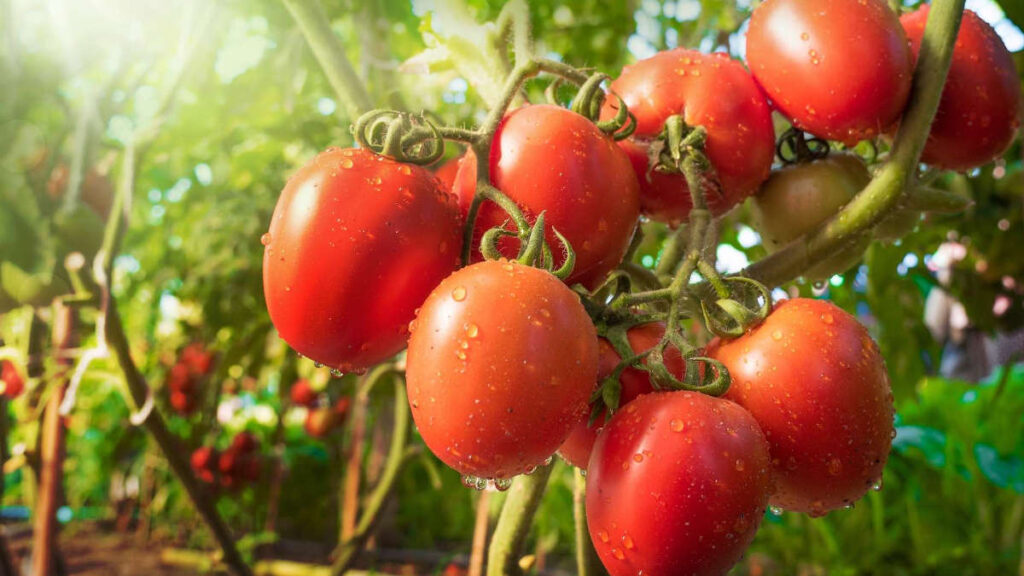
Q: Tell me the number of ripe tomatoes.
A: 9